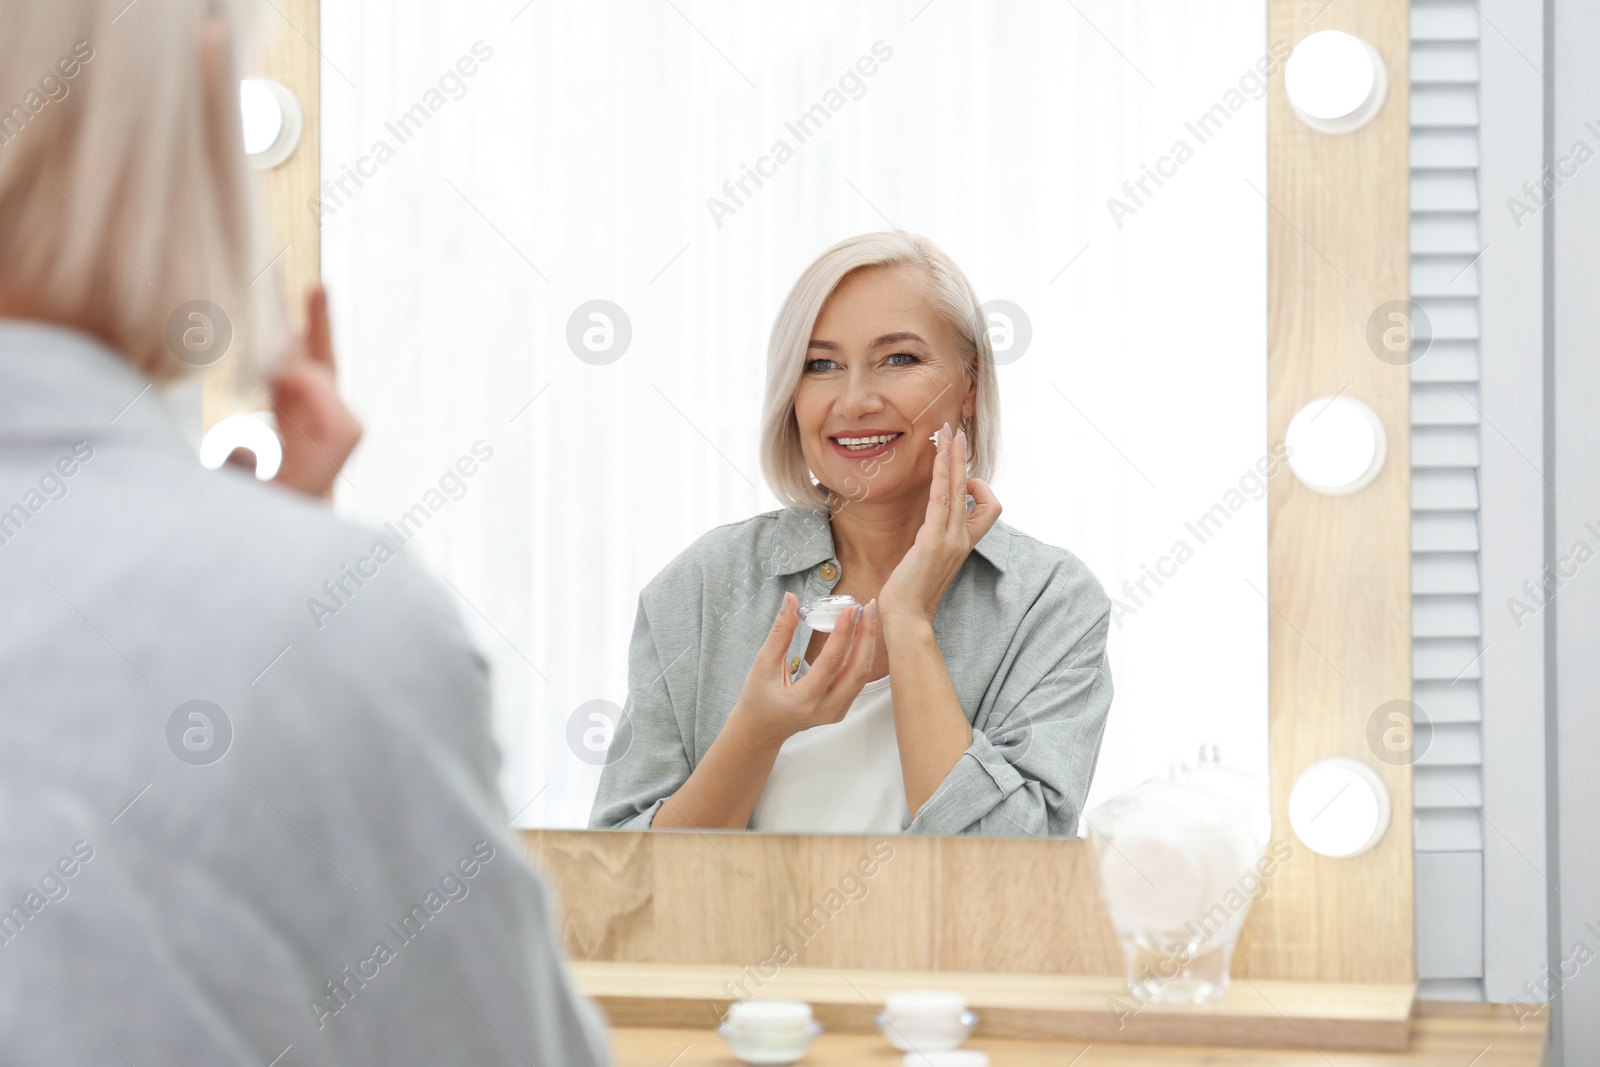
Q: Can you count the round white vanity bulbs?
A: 5